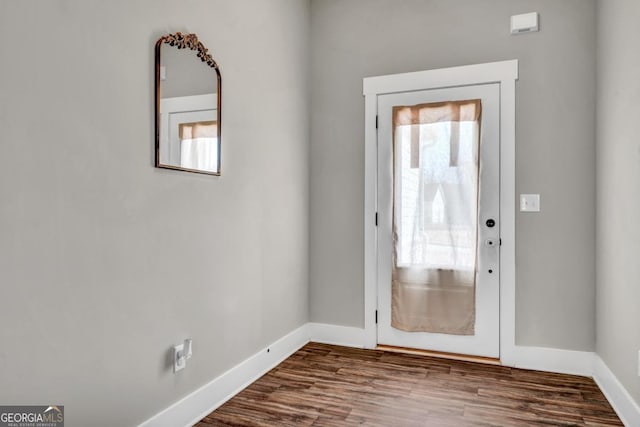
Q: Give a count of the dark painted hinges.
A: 3